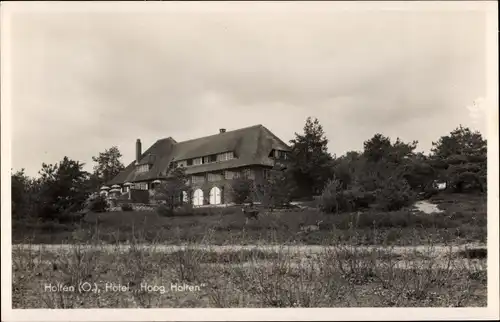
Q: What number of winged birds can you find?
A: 0